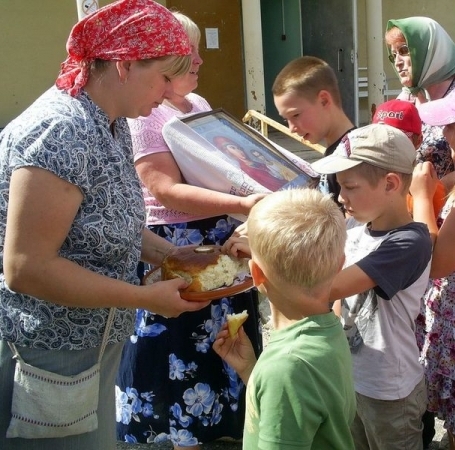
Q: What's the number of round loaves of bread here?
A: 1